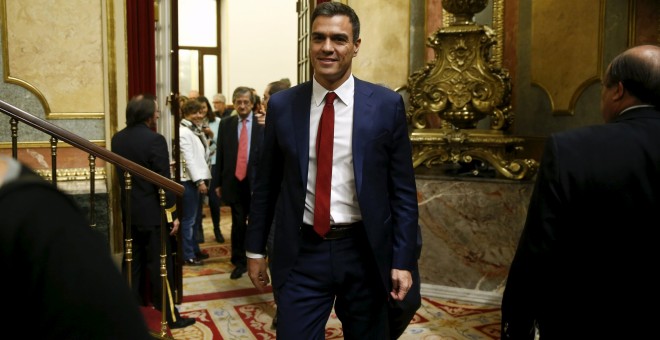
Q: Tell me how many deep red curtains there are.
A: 1